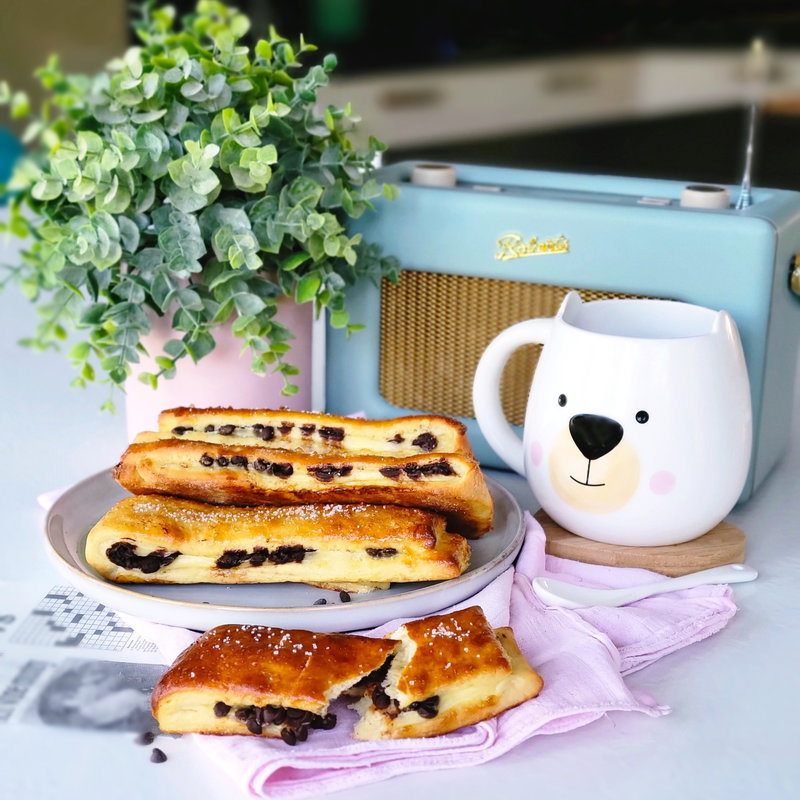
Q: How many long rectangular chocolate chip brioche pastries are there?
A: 4